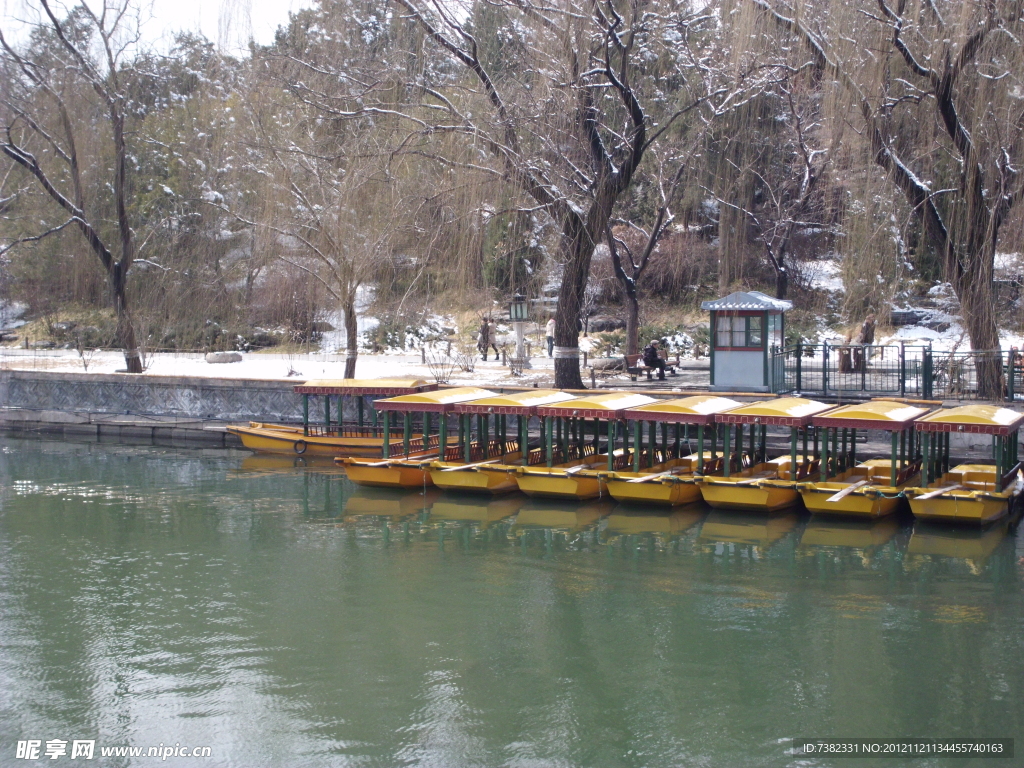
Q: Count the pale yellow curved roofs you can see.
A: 8